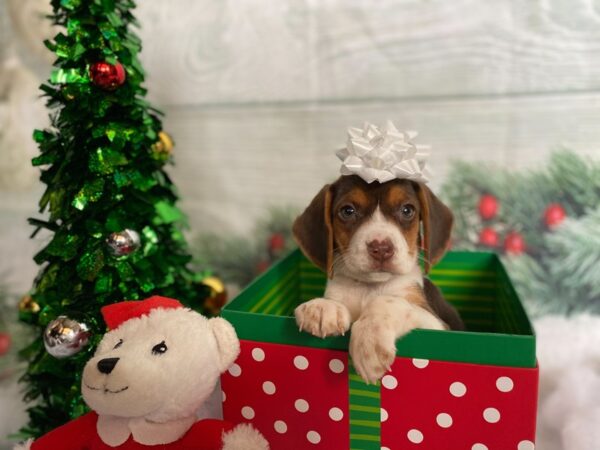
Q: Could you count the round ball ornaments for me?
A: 6